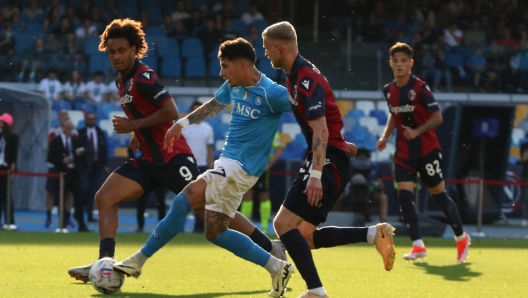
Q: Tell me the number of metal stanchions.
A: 3